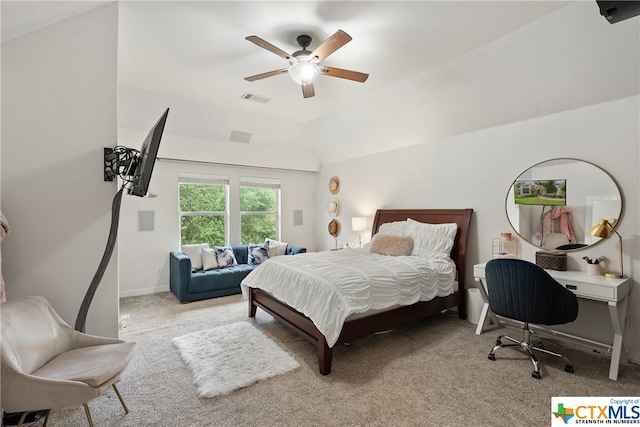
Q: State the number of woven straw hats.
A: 3